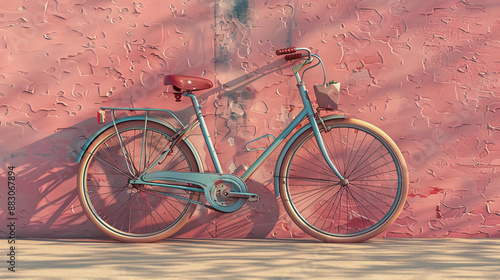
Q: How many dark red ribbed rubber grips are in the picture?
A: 2